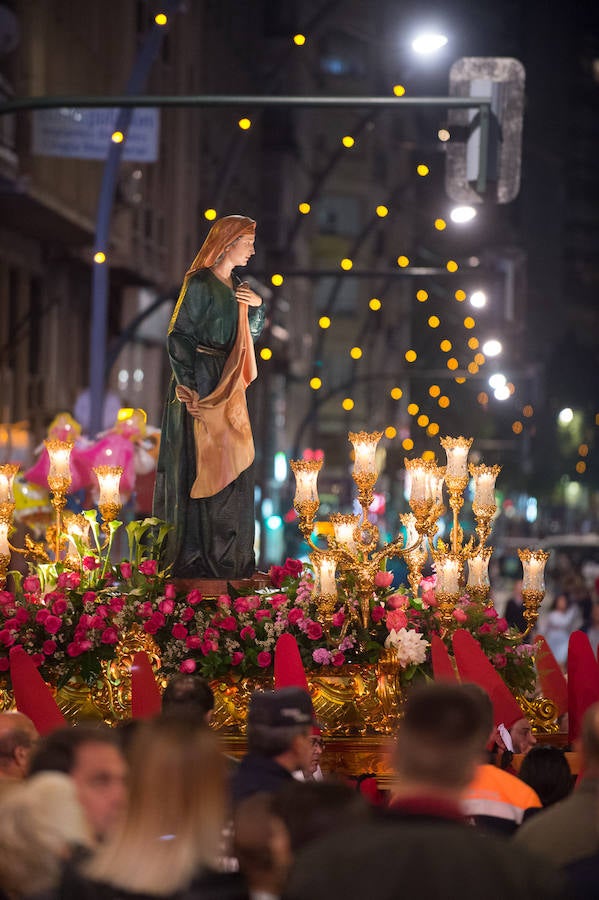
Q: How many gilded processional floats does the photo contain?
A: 1